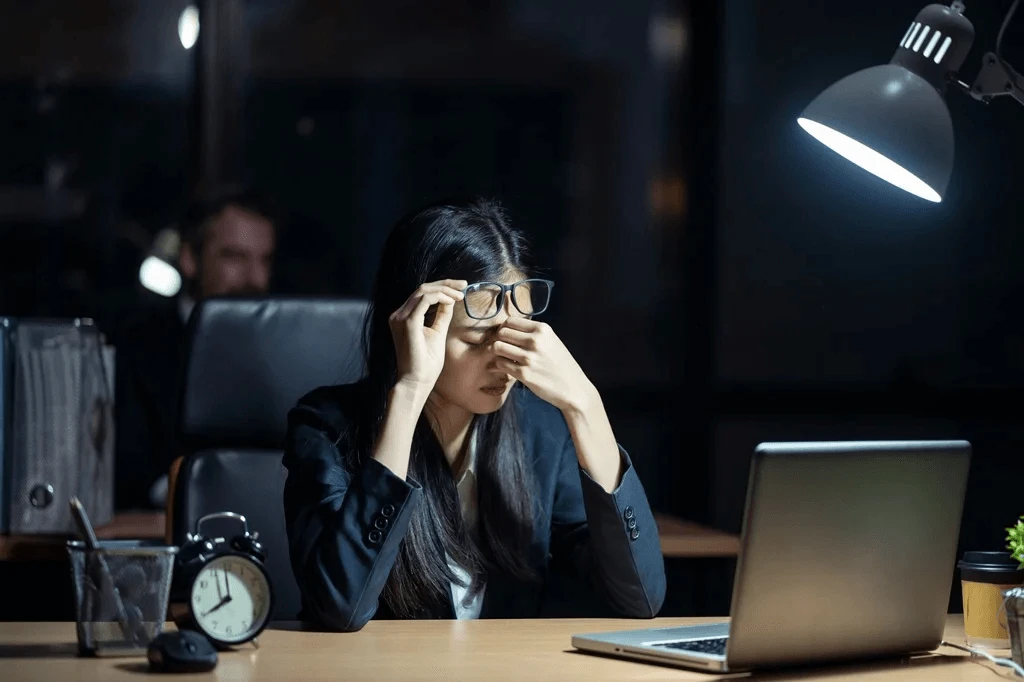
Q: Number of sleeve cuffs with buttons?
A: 2